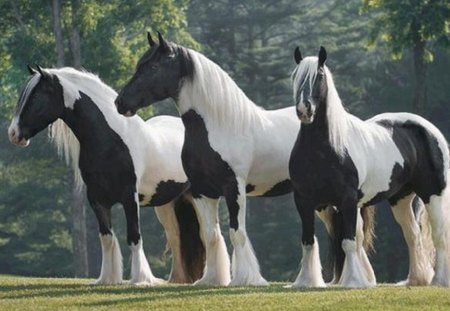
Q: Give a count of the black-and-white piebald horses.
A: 3